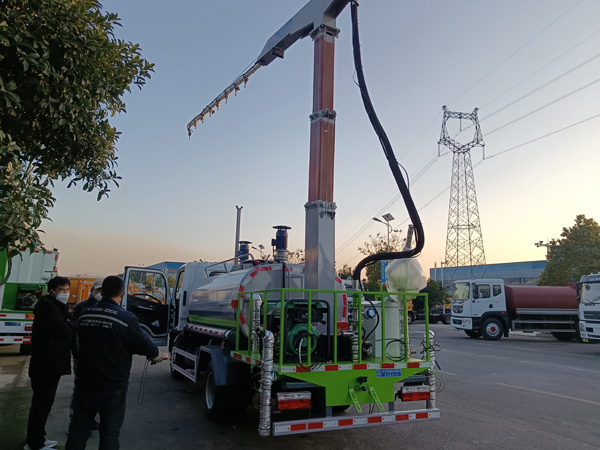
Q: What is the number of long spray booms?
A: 1